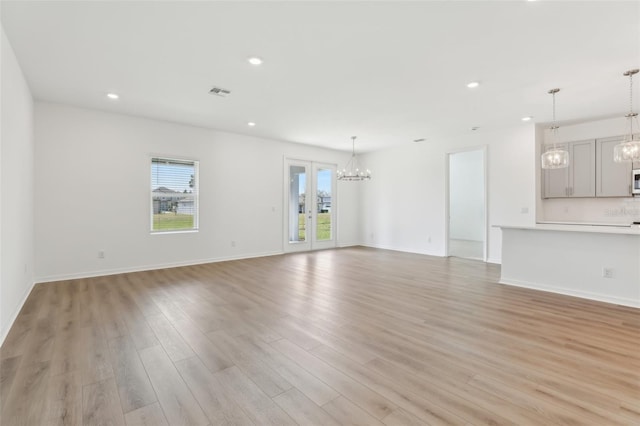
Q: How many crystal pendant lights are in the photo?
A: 2